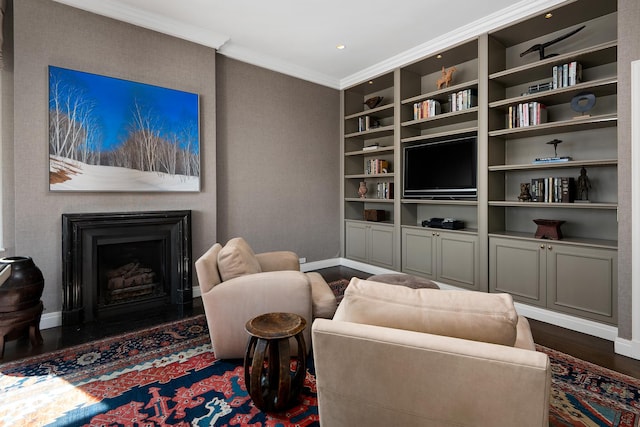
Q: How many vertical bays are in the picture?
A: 3